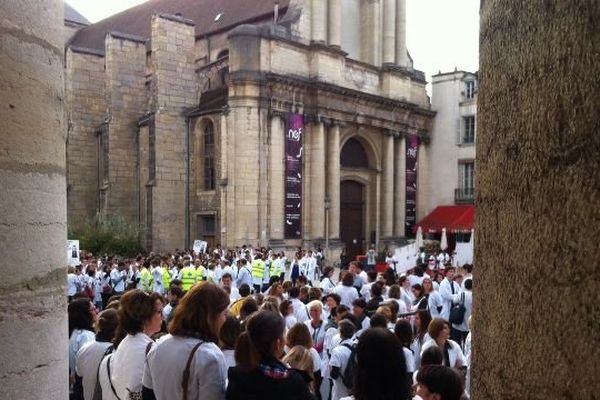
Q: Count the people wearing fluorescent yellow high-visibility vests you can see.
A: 6